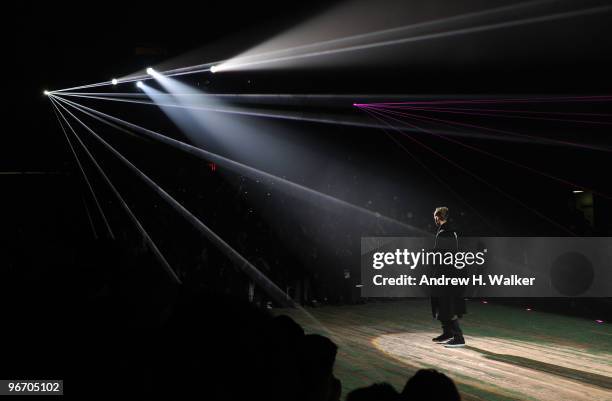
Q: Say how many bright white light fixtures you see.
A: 5